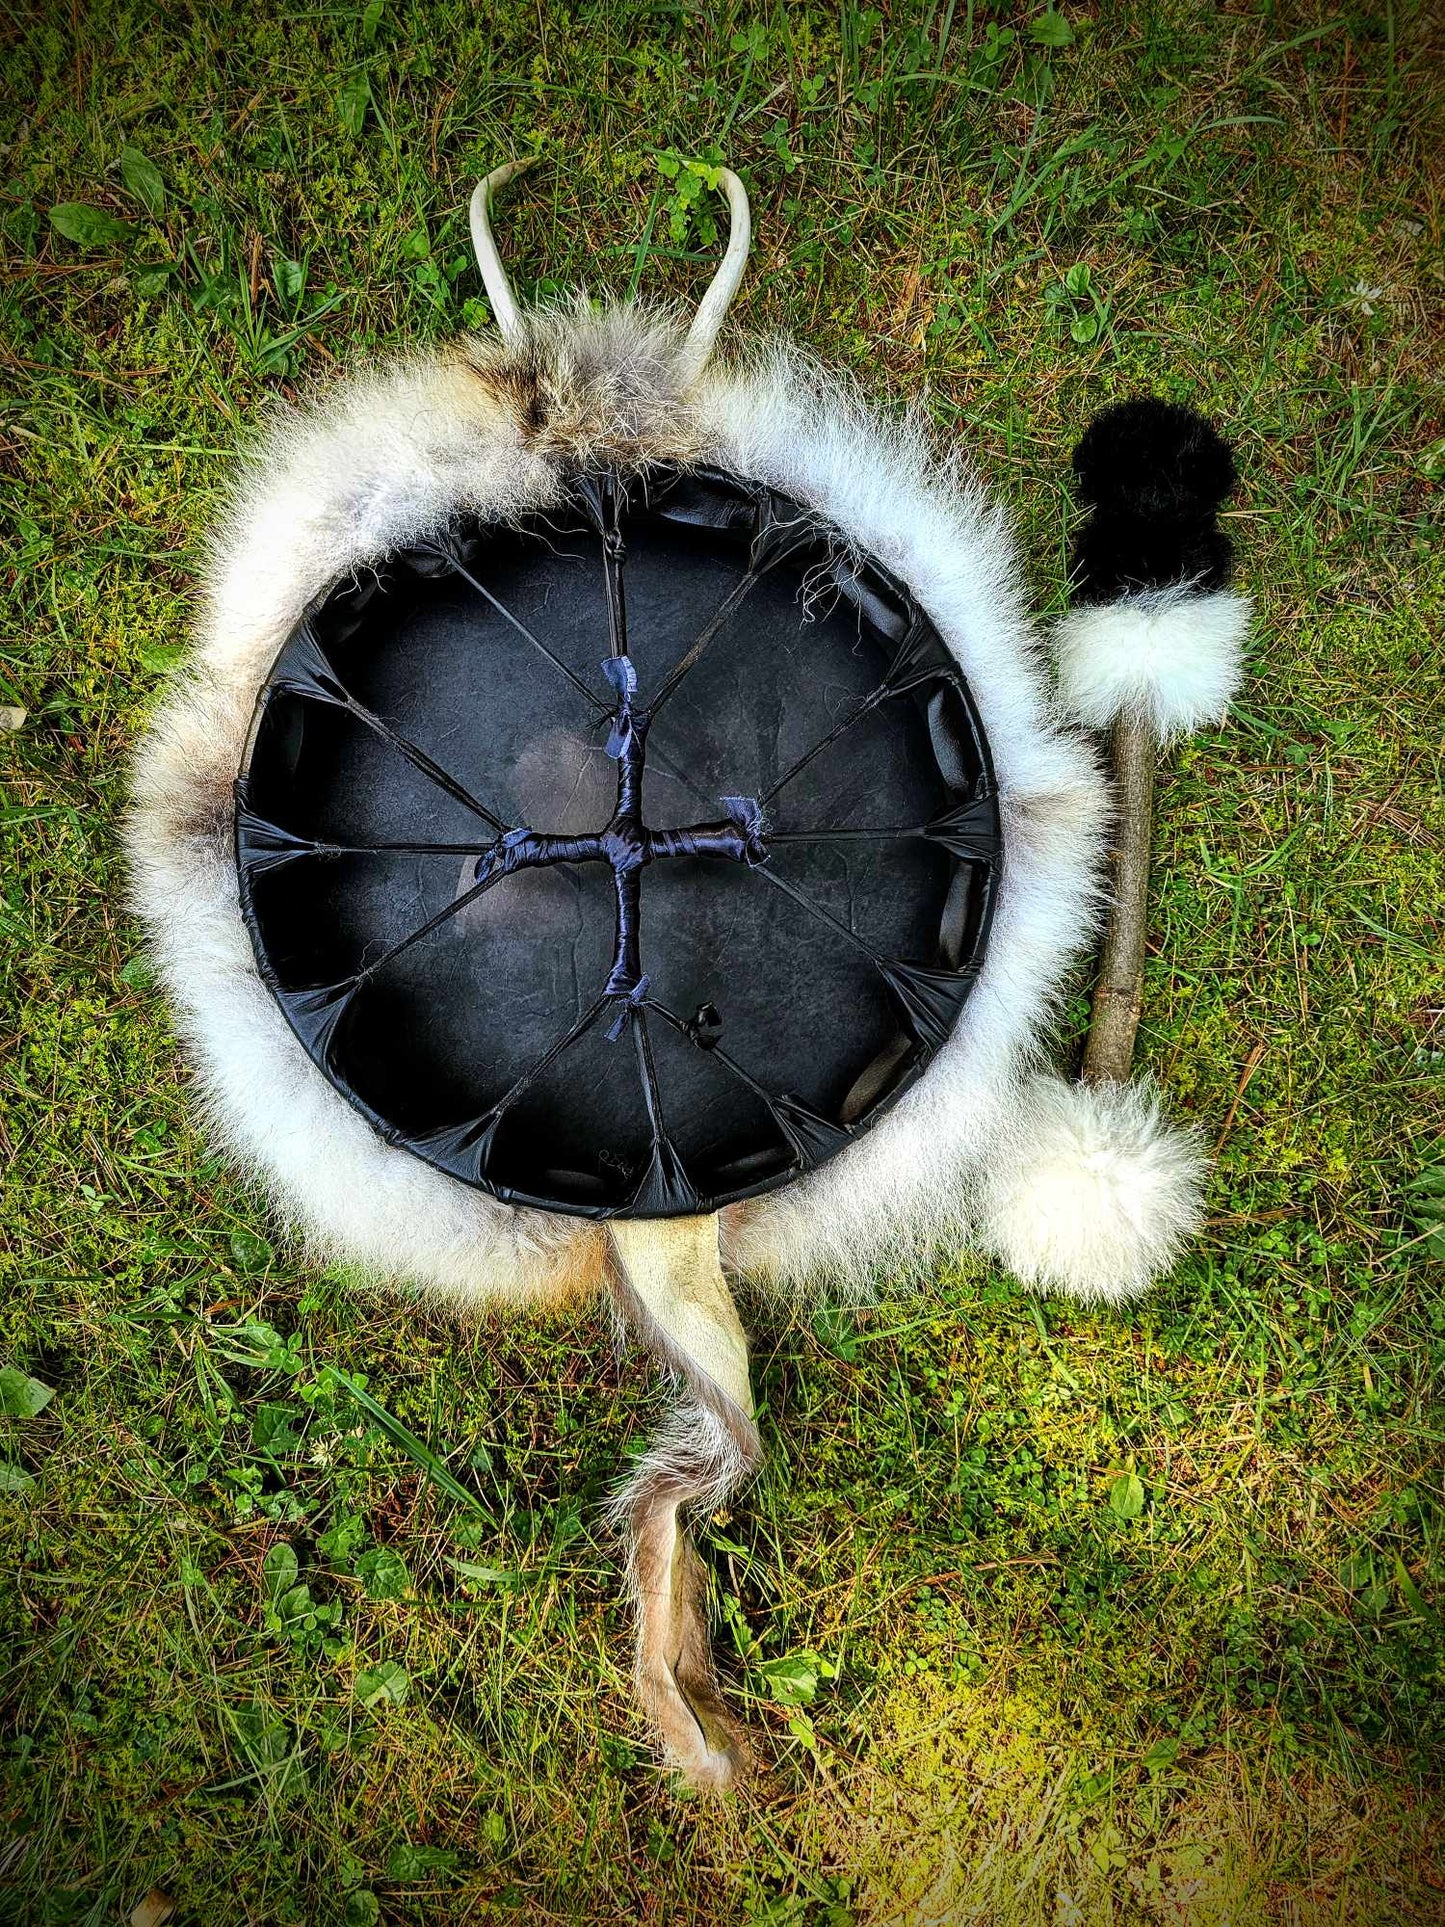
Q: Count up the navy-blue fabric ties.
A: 4